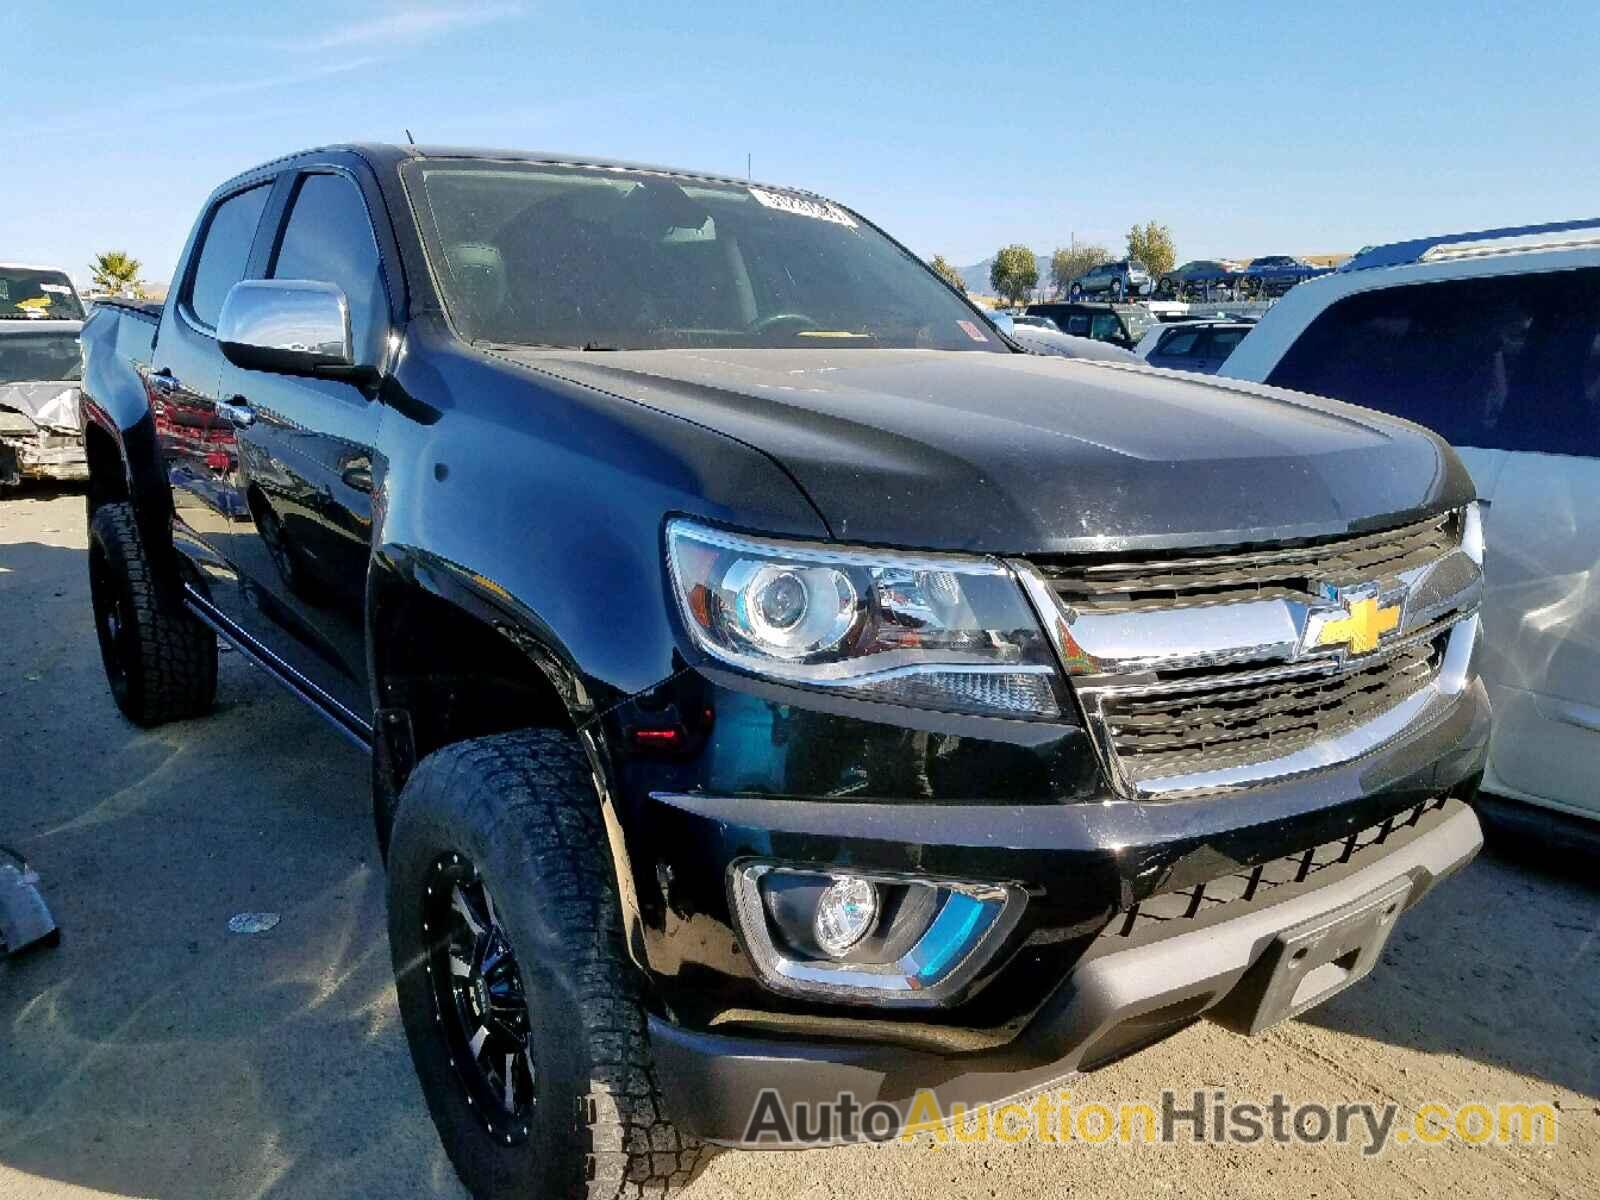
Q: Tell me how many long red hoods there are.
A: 0